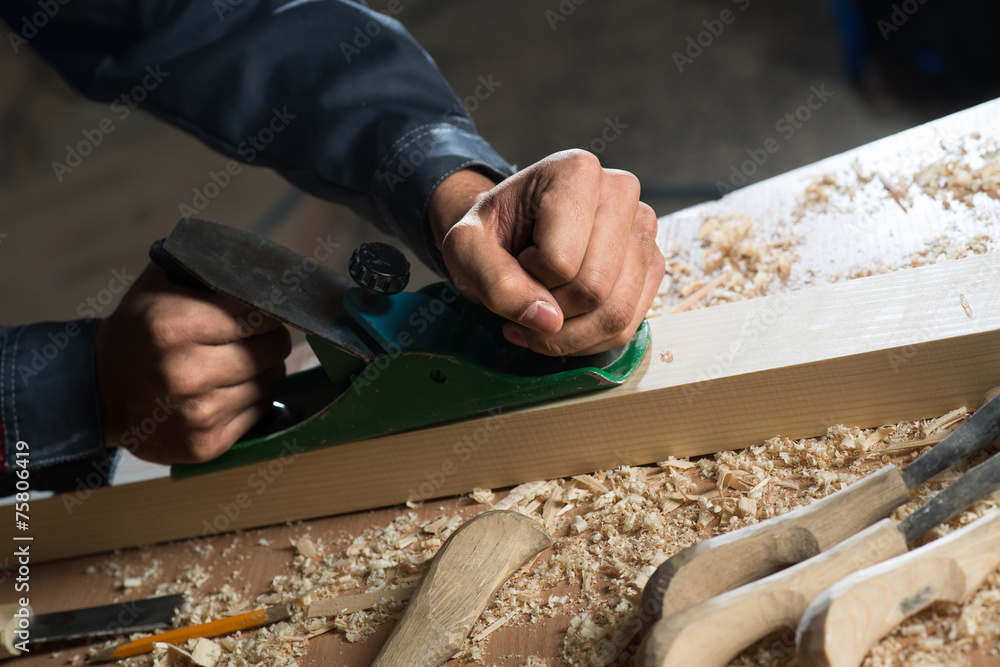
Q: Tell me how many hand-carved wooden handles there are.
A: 4